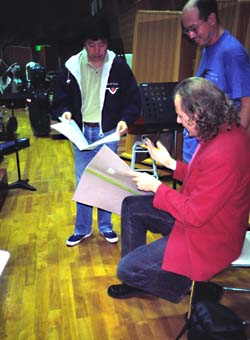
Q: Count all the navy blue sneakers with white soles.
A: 2